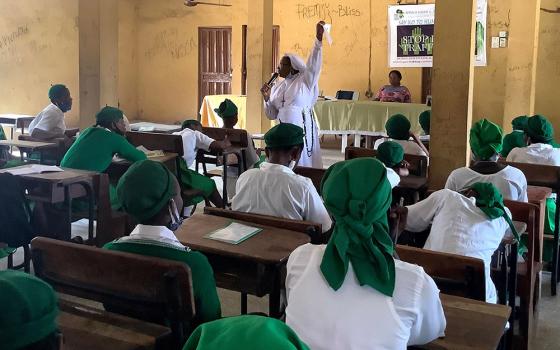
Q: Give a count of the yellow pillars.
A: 4